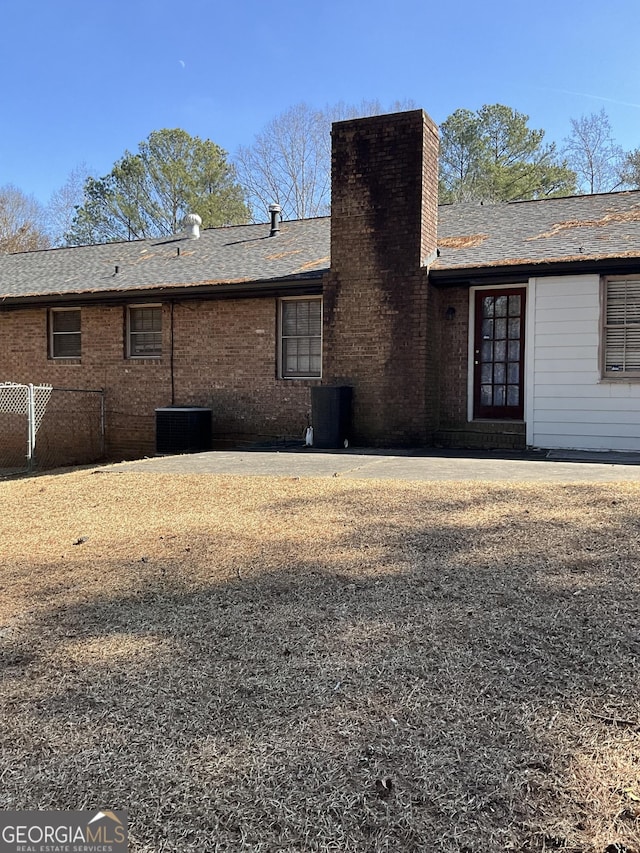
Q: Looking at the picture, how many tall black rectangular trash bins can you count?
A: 1